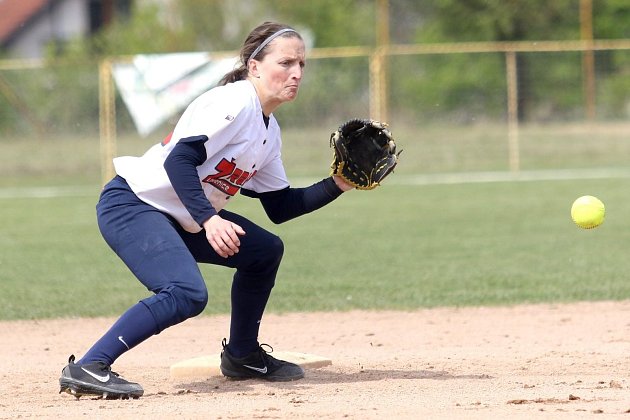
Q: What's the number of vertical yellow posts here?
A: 4